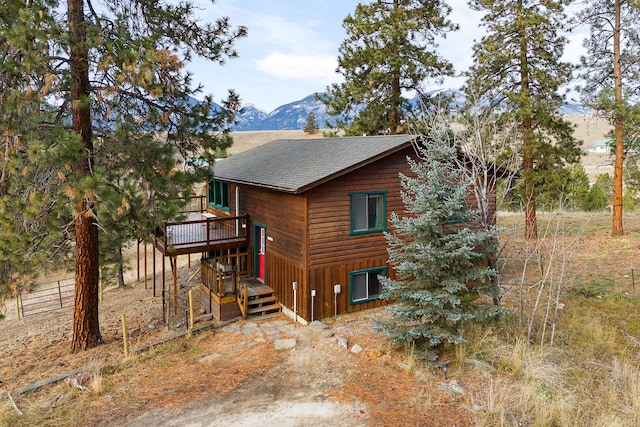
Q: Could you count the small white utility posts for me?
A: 3